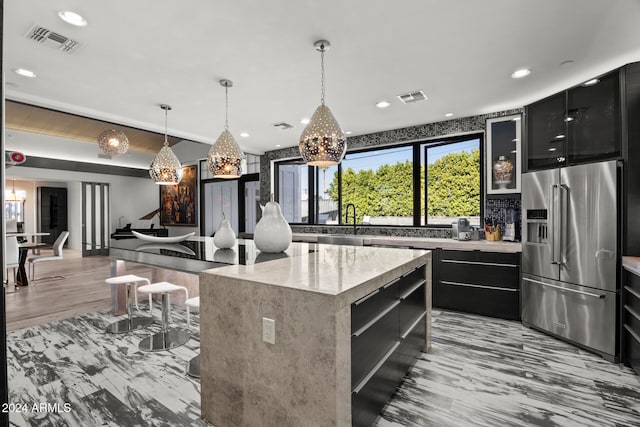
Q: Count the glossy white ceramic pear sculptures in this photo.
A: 2